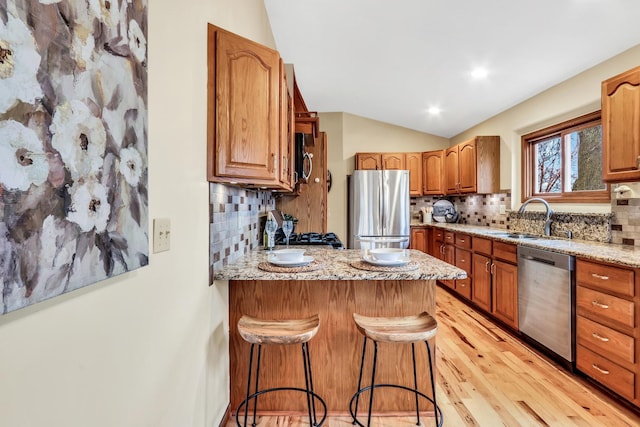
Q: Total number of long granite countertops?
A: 2